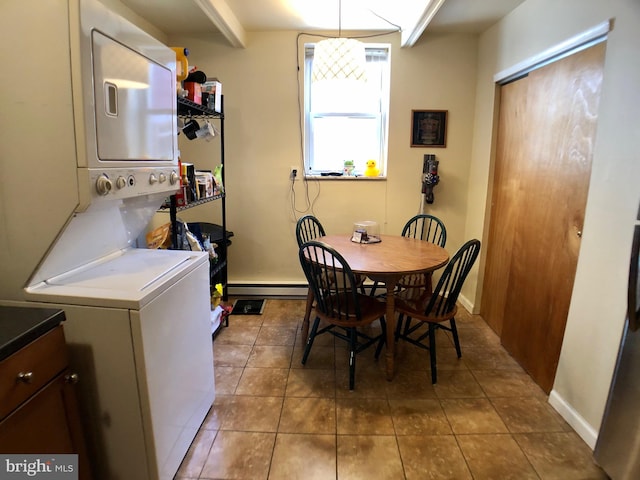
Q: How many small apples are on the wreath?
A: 0